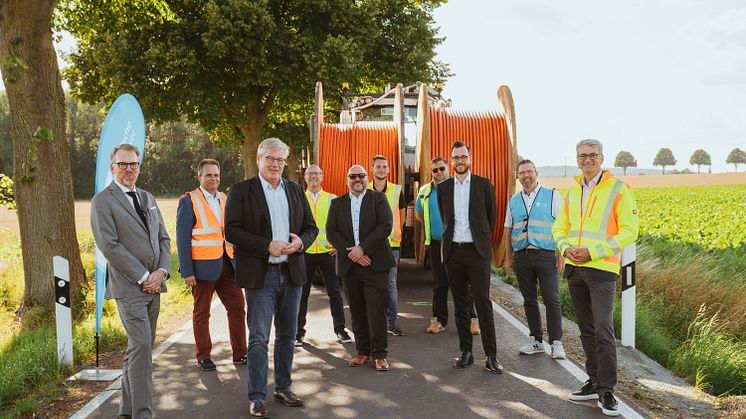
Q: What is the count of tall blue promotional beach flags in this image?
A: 1